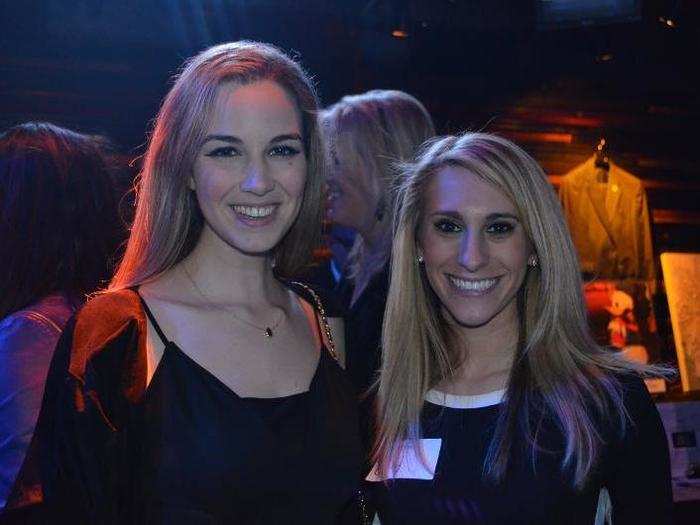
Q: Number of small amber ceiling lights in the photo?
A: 3